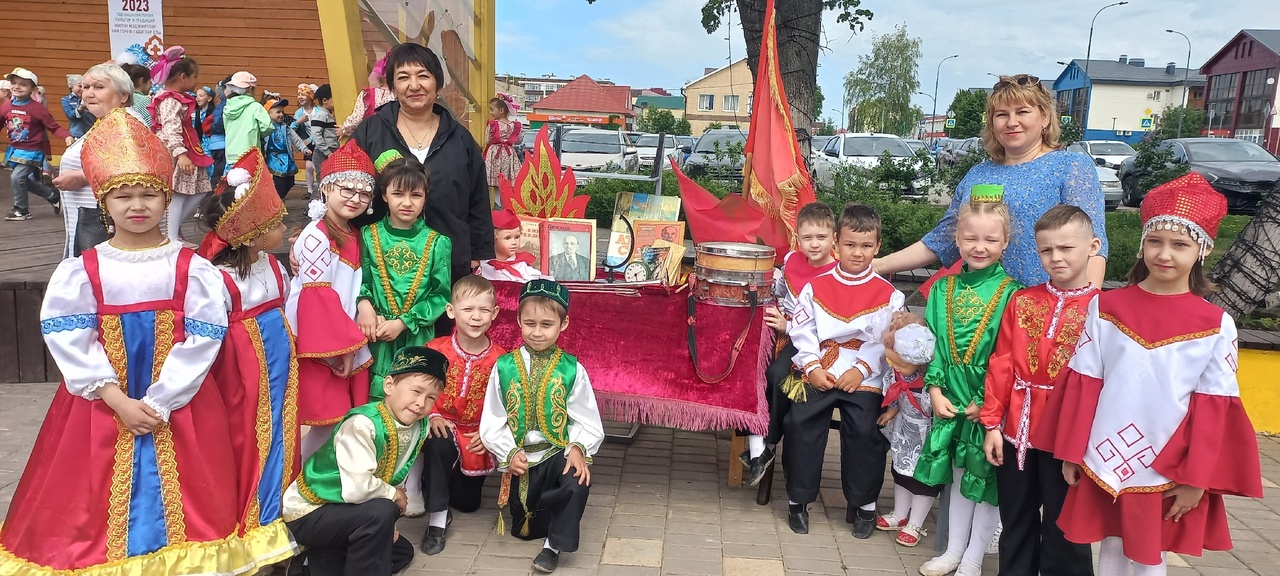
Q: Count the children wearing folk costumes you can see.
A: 12